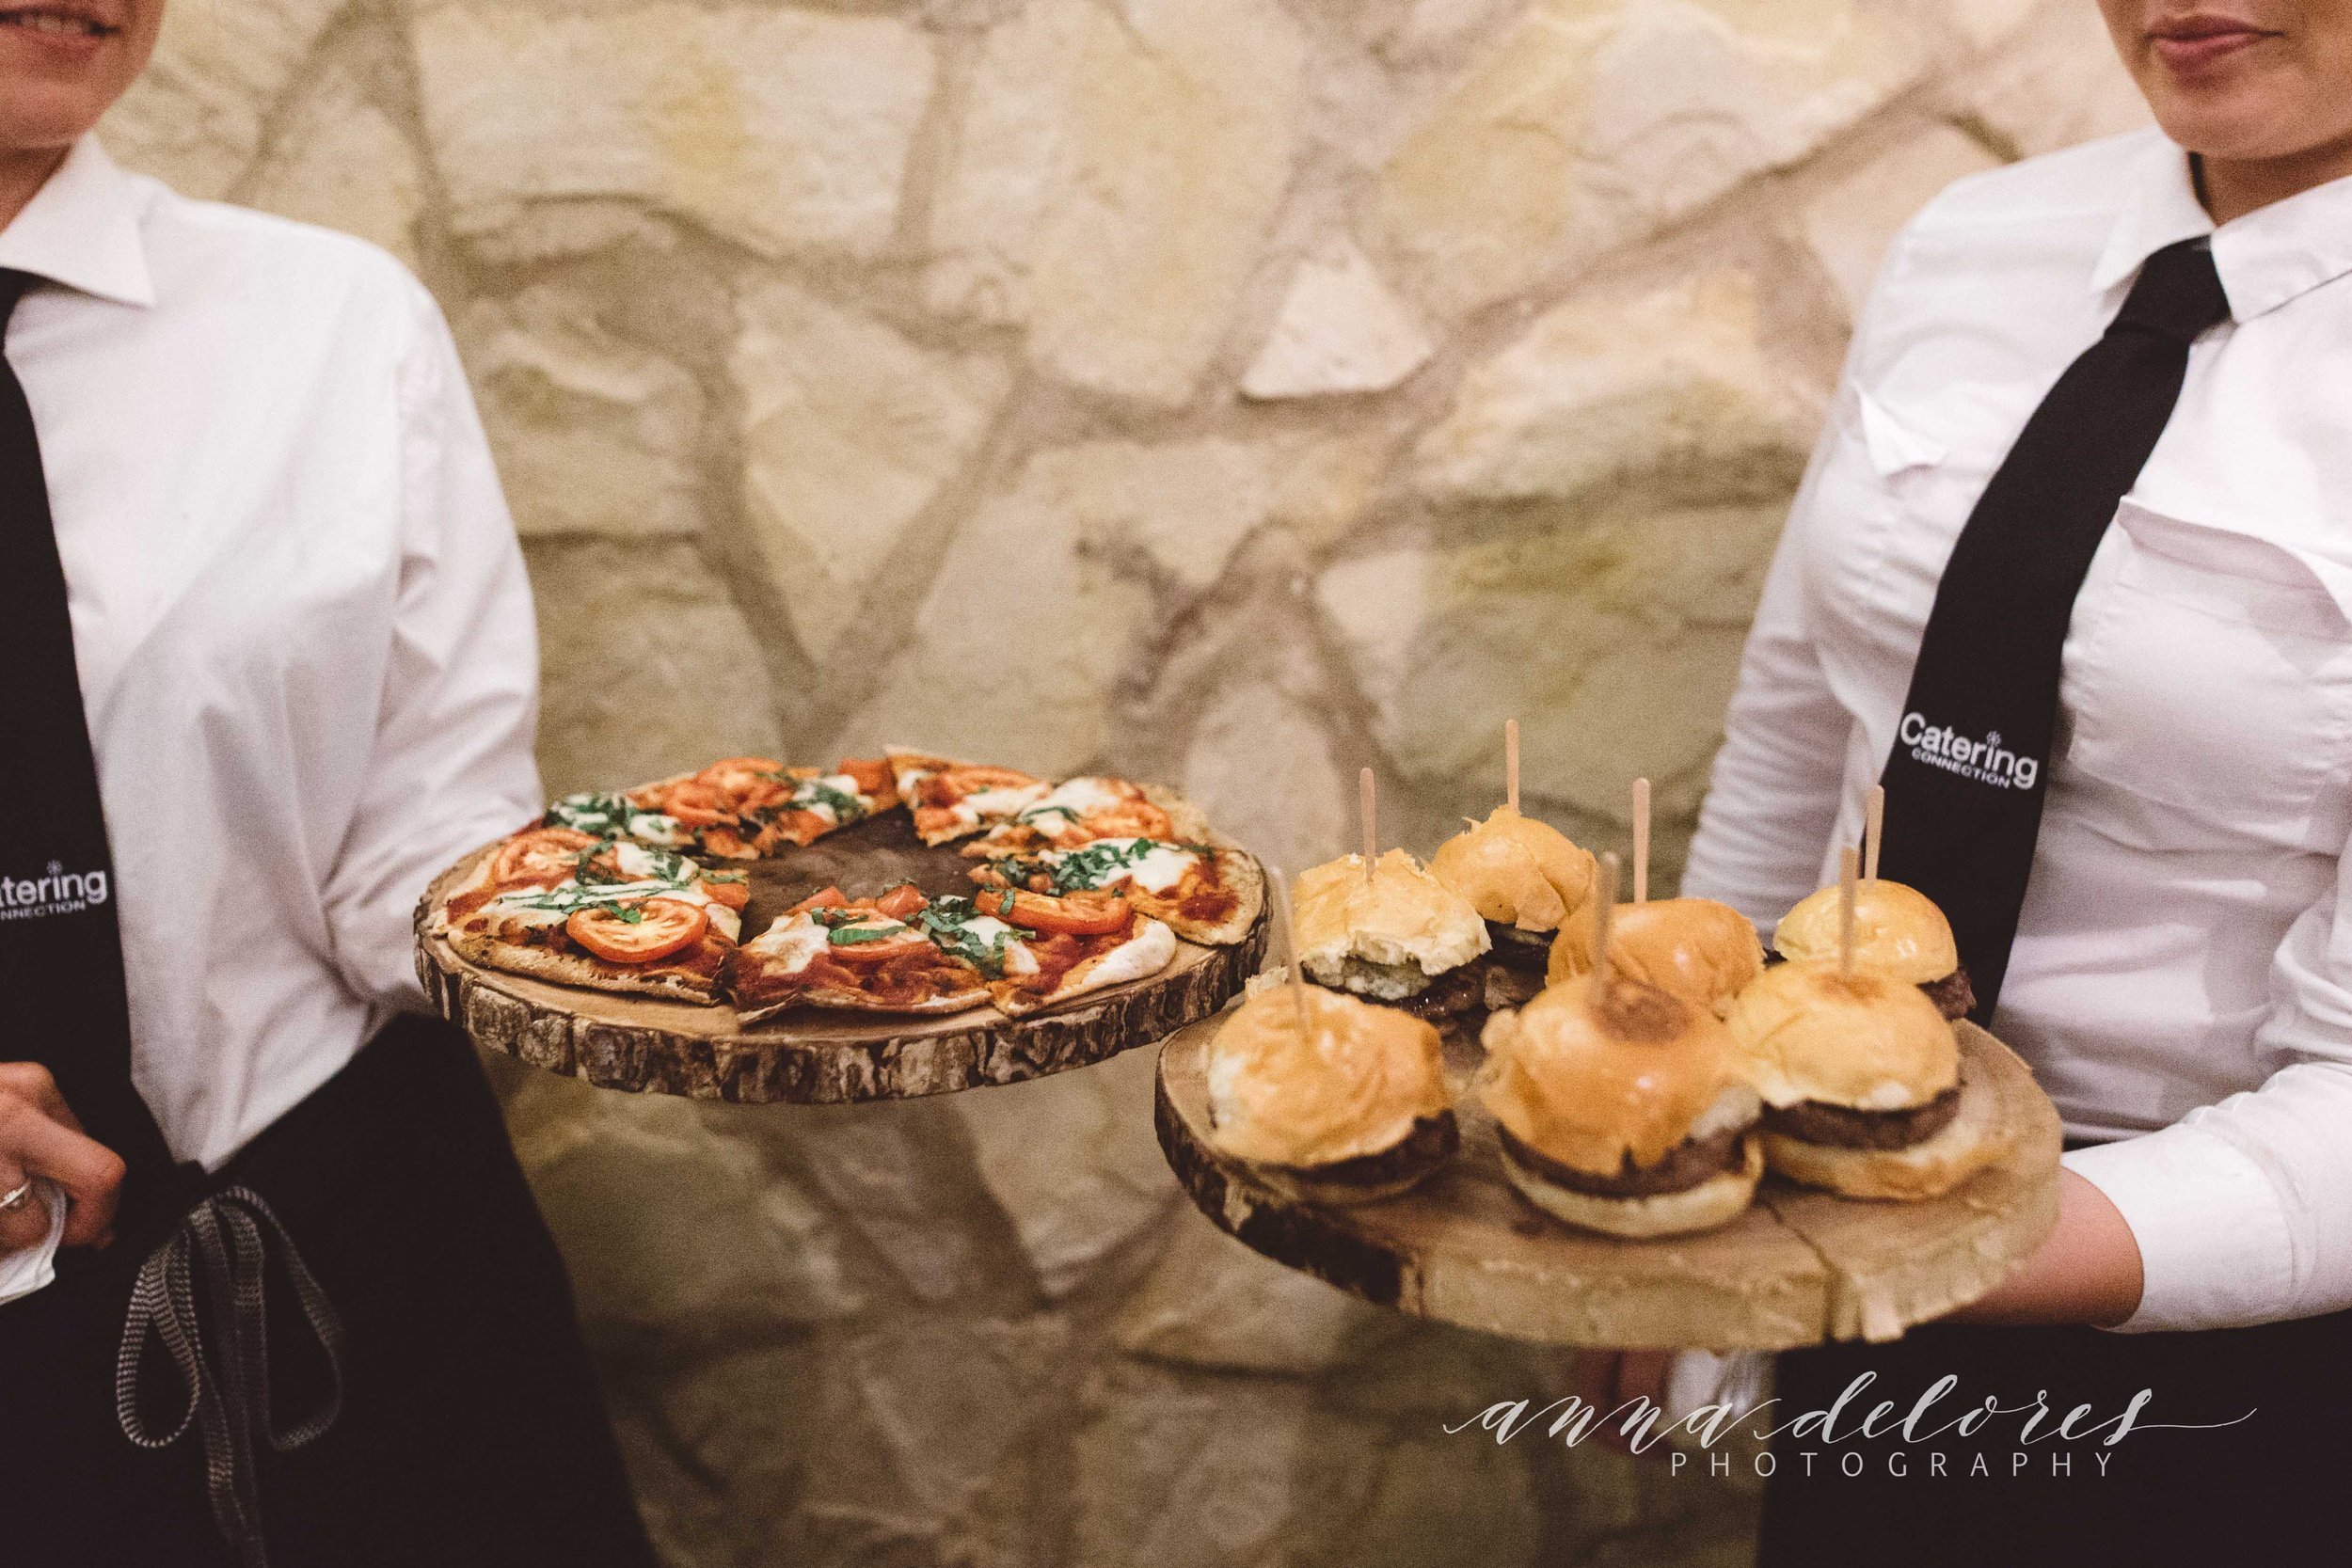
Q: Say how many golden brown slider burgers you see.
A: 7